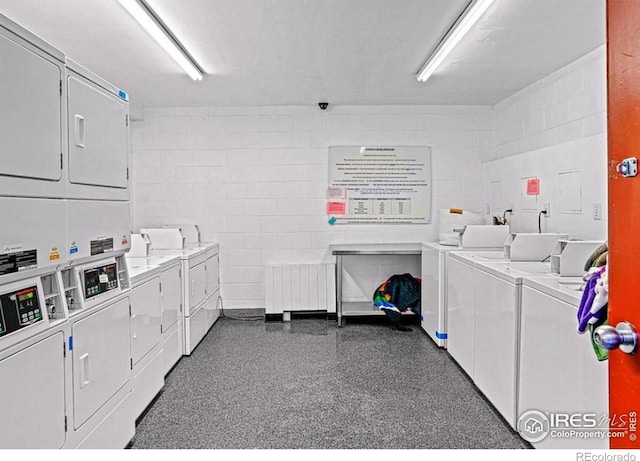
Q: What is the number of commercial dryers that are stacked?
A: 4